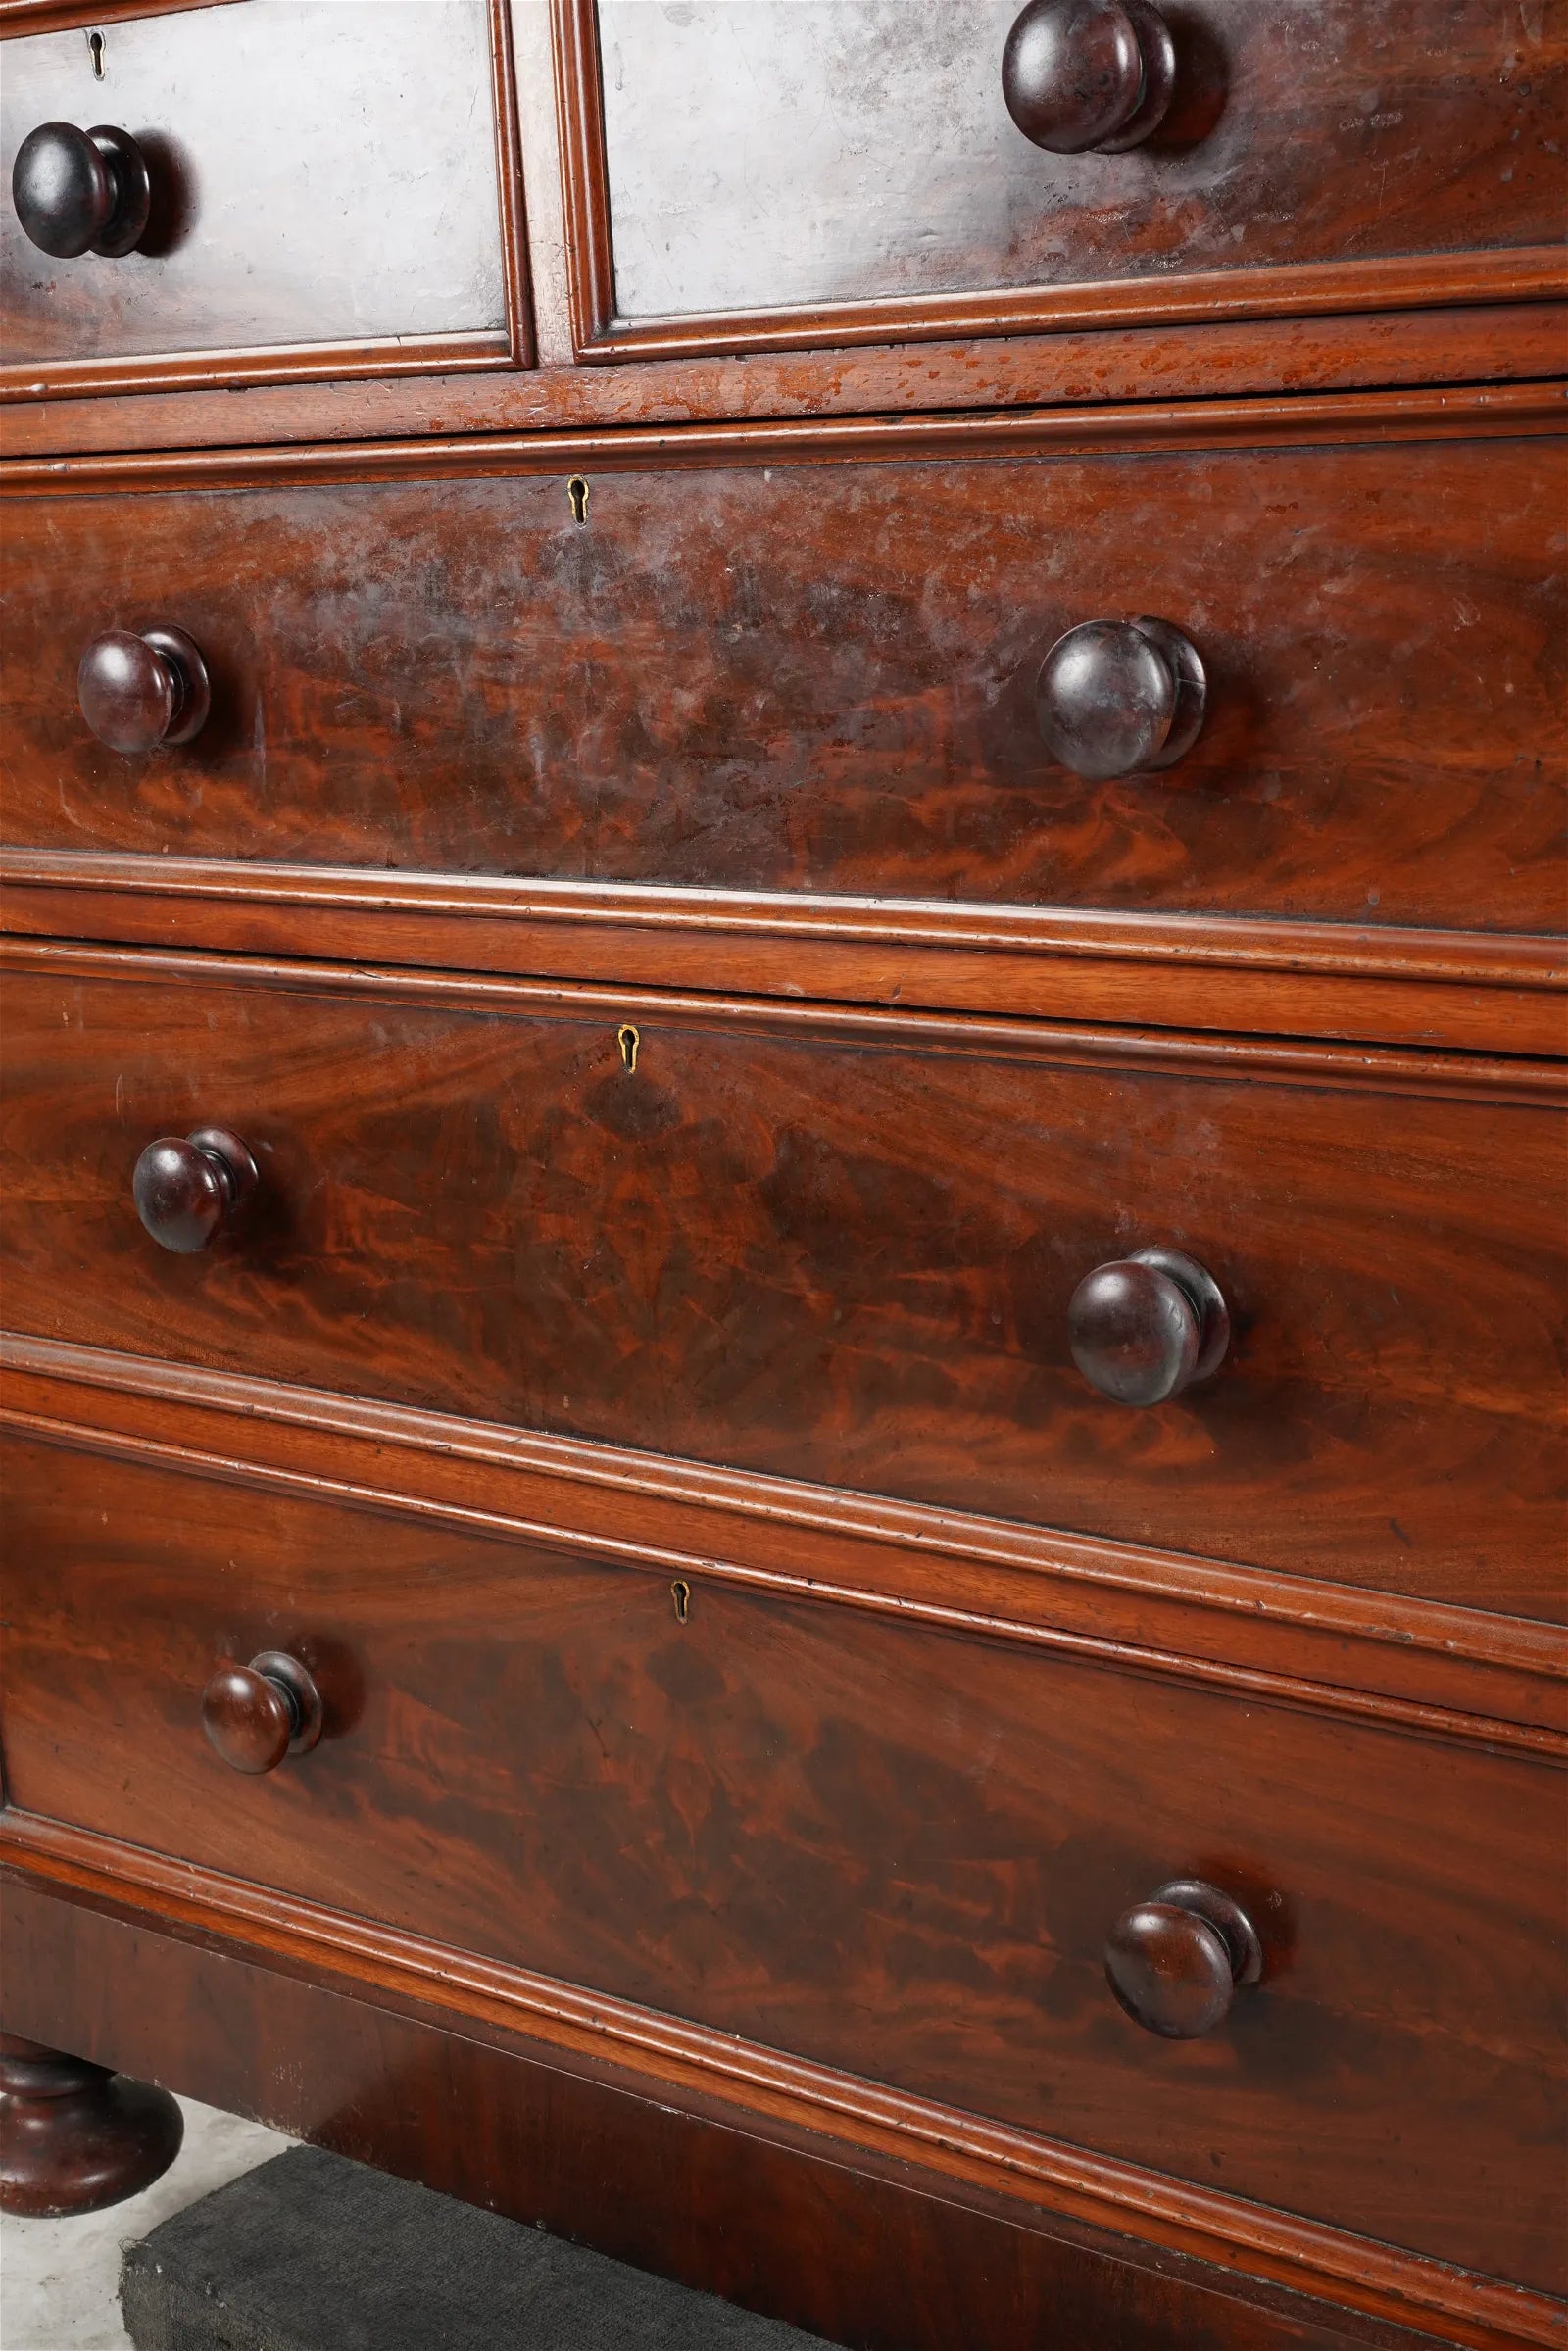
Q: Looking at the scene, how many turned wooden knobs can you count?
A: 8